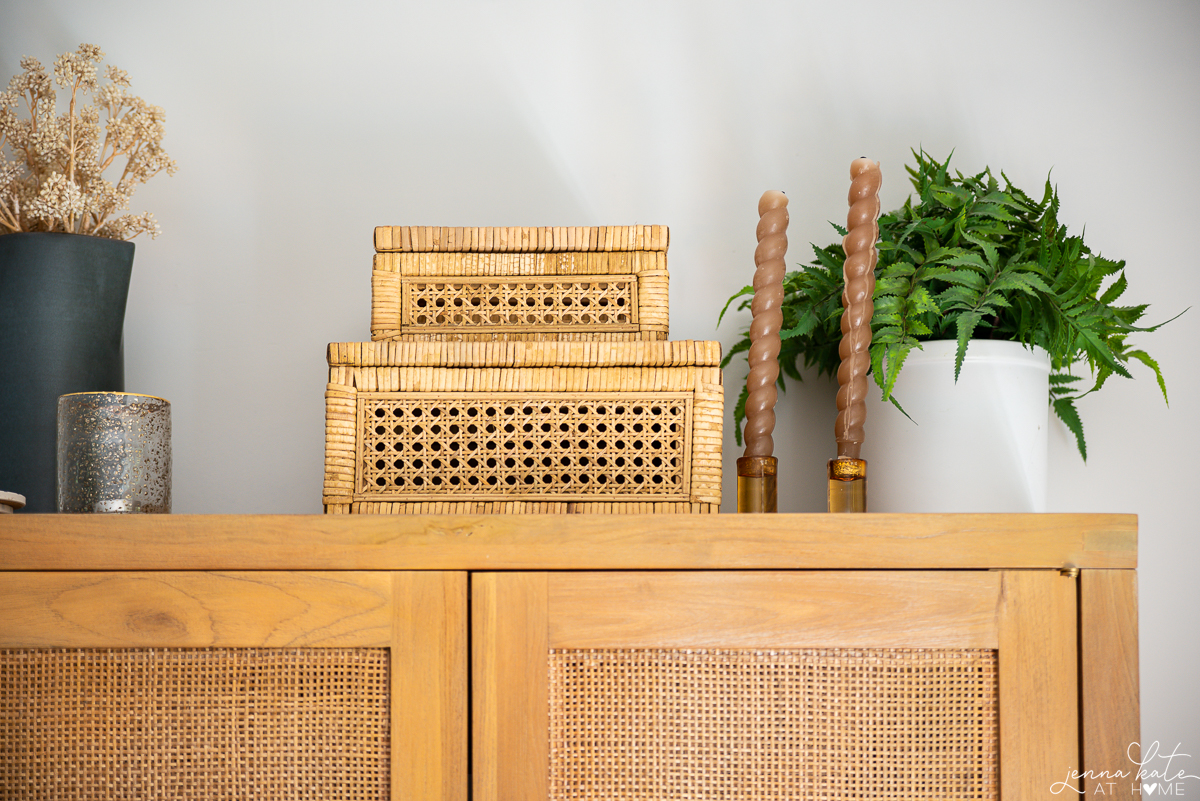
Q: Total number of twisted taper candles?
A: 2